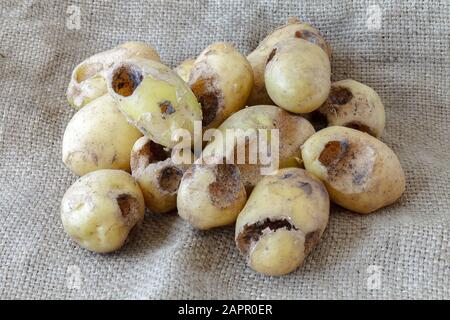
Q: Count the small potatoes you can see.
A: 14